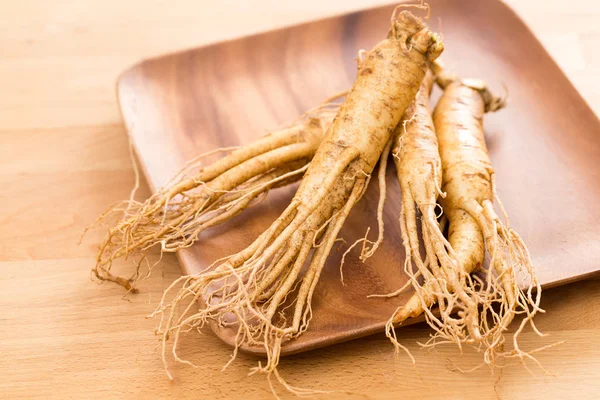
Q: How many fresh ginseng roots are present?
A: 4